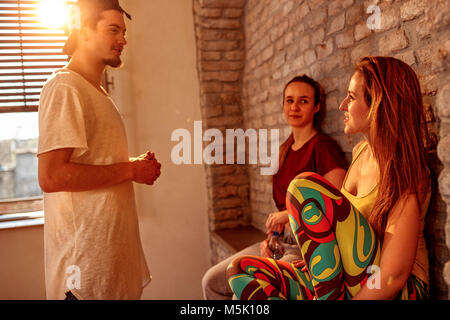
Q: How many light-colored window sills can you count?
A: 1